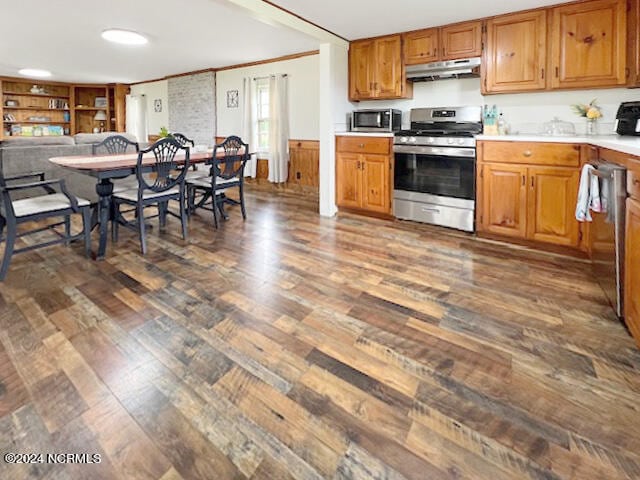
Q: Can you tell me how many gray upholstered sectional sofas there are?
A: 1